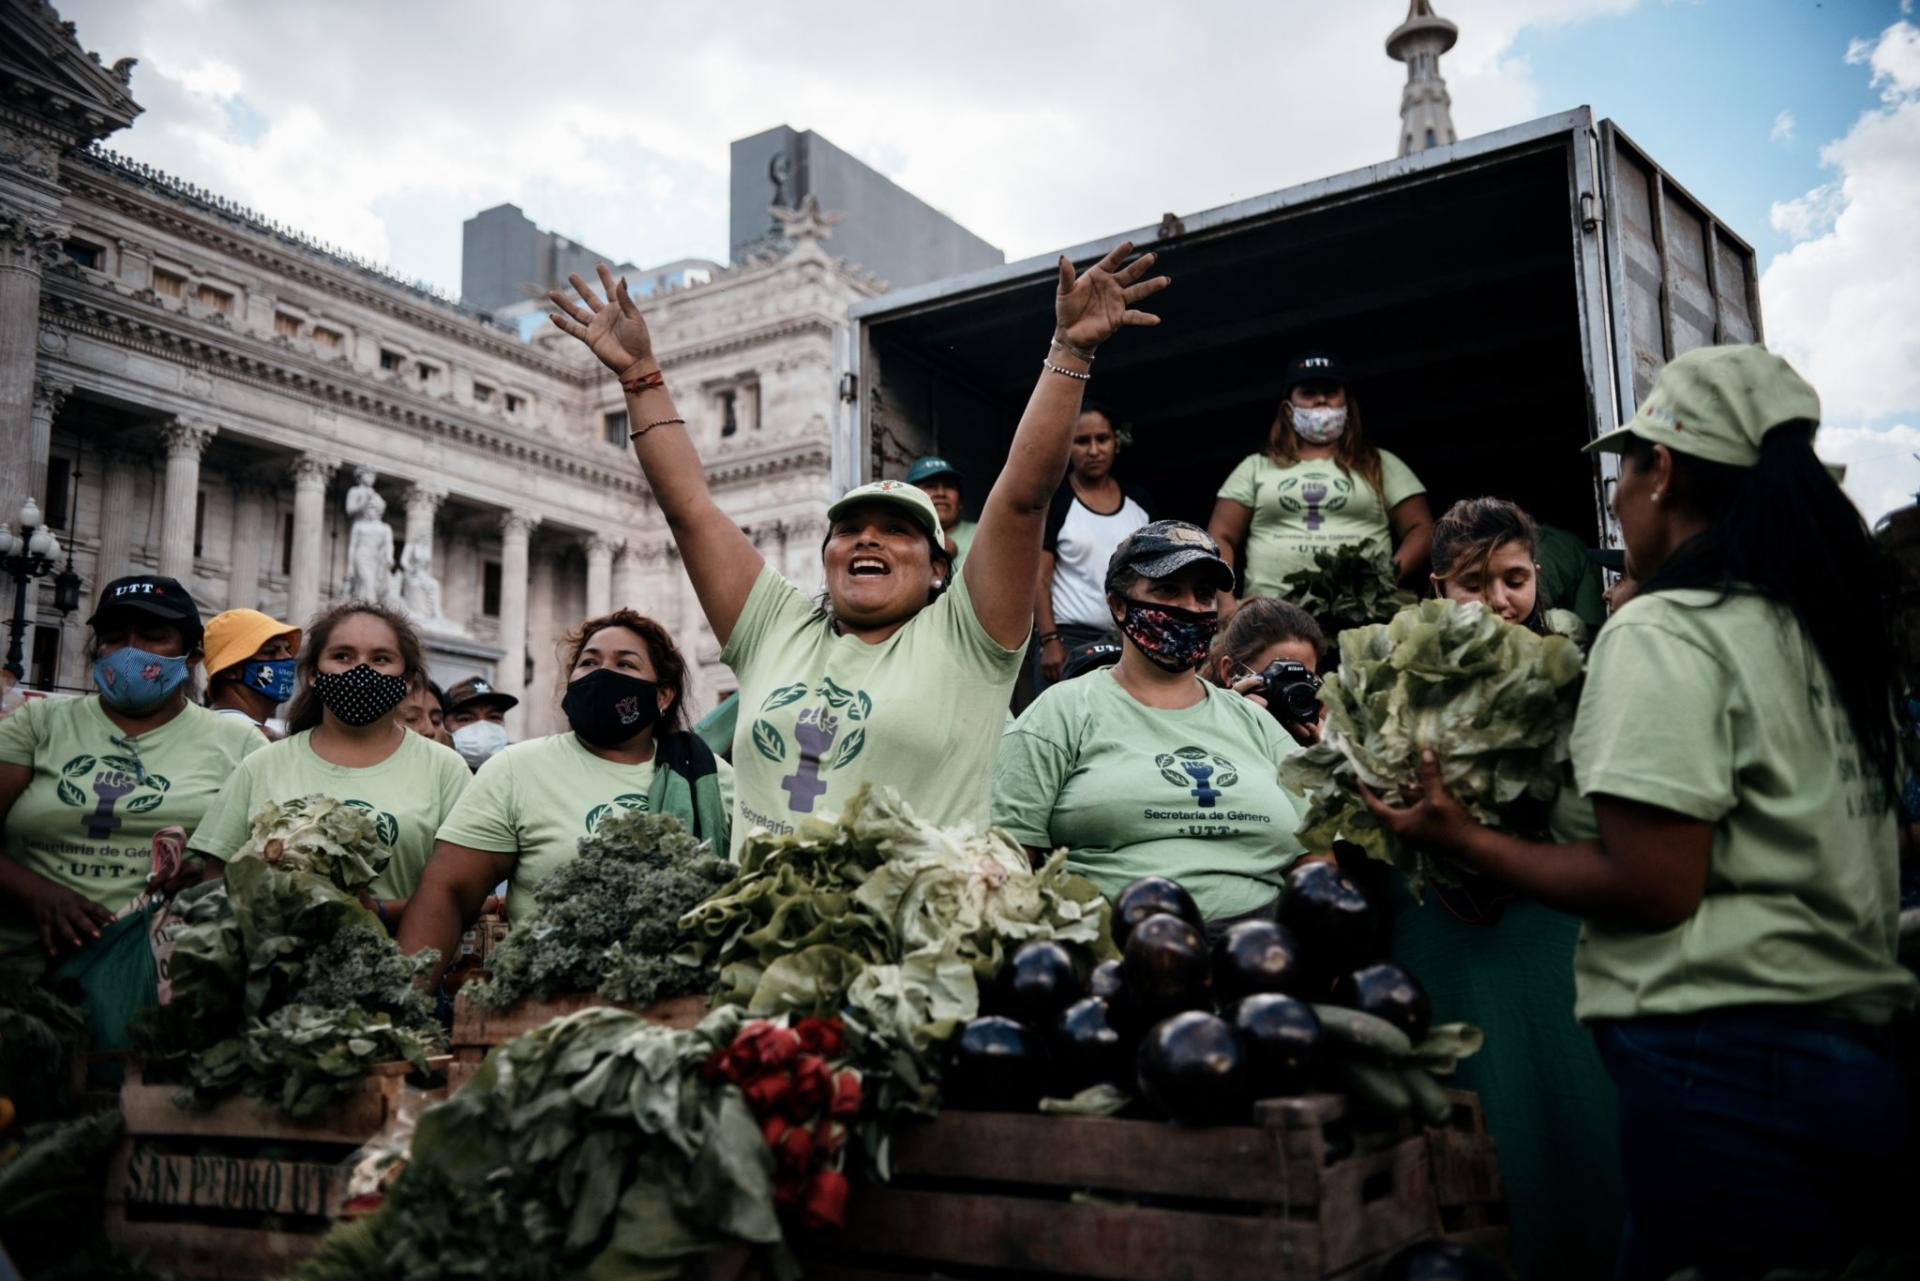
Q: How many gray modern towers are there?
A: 2